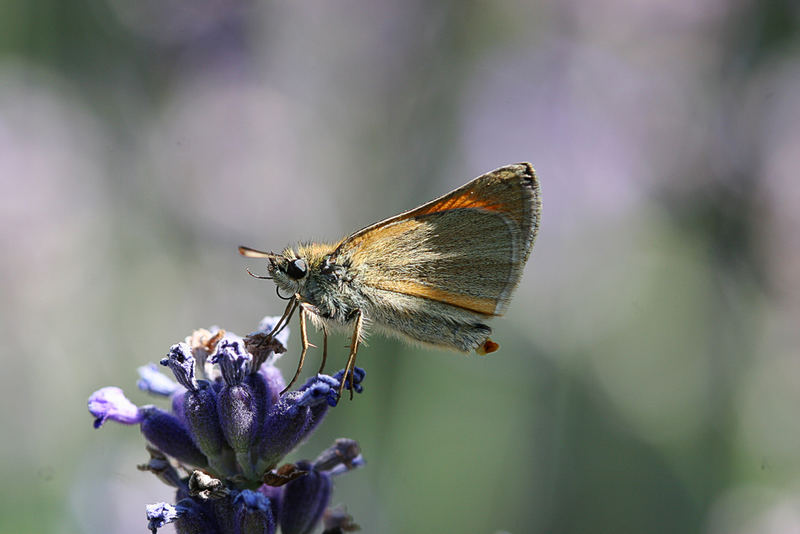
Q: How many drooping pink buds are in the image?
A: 1